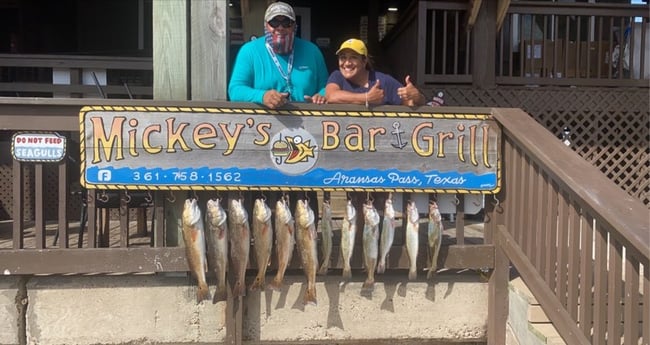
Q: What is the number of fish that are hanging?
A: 12